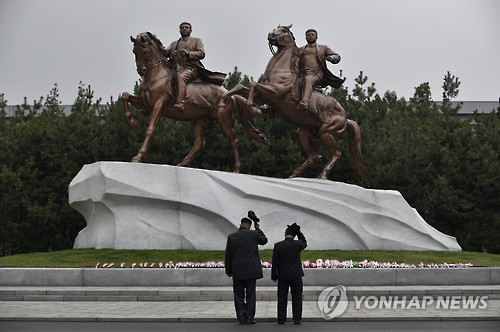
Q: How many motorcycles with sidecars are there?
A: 0